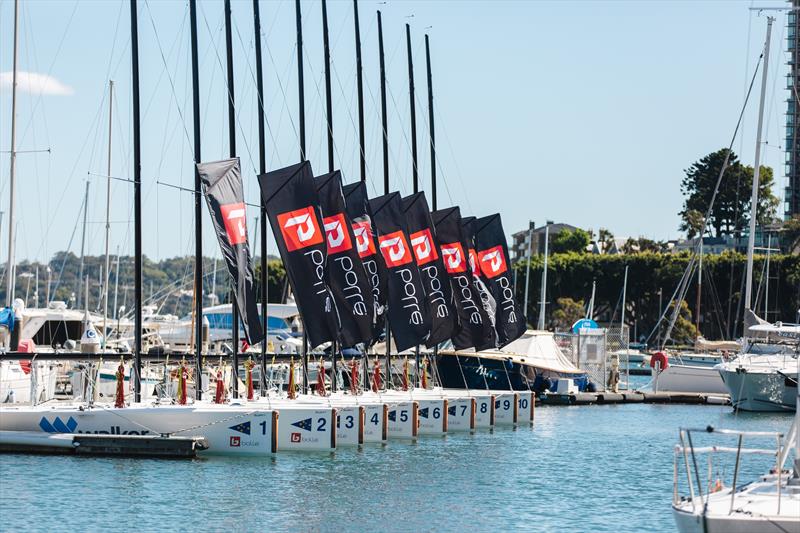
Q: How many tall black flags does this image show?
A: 9